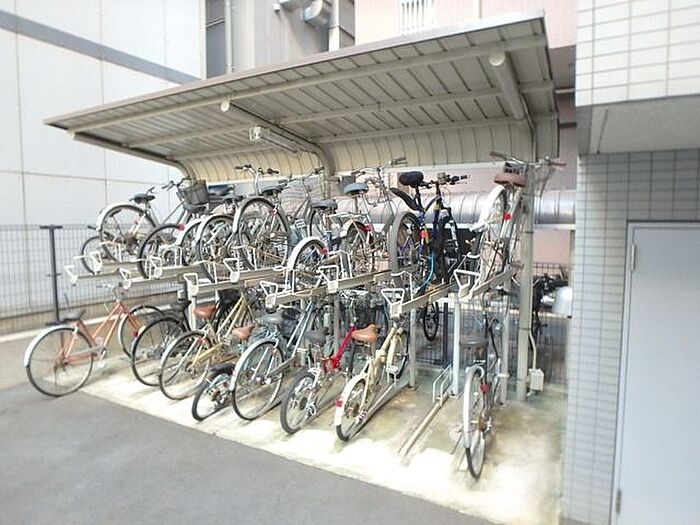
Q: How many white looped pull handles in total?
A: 10